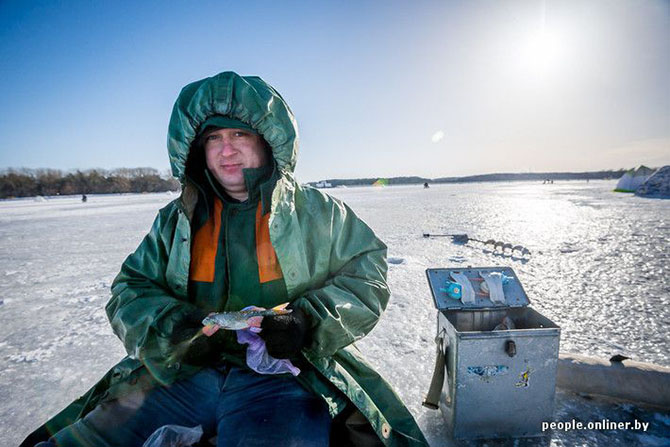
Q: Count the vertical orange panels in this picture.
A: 2